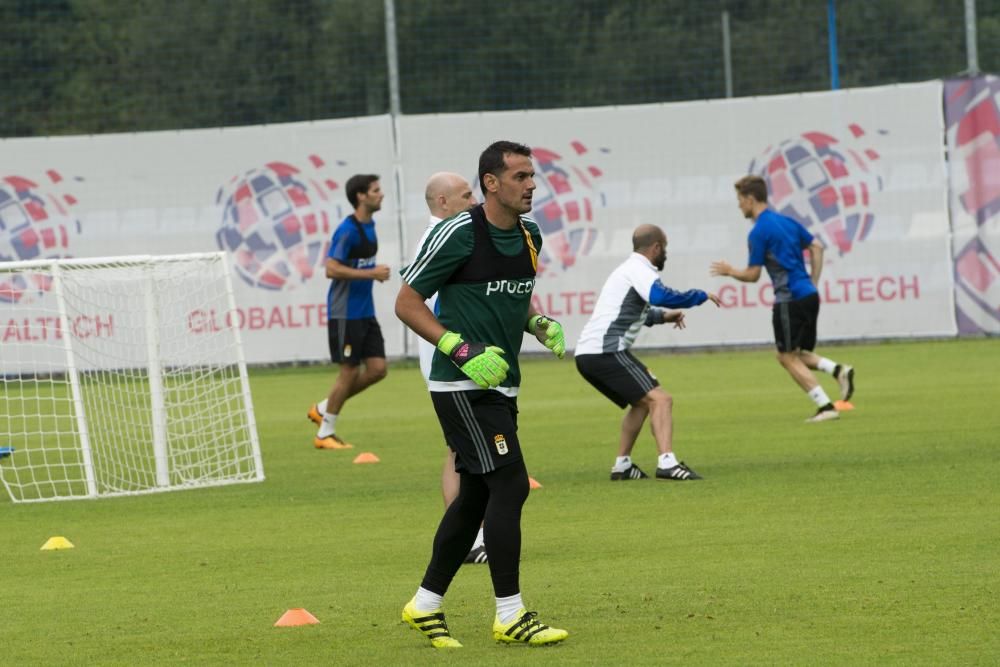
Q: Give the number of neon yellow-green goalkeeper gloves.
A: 2